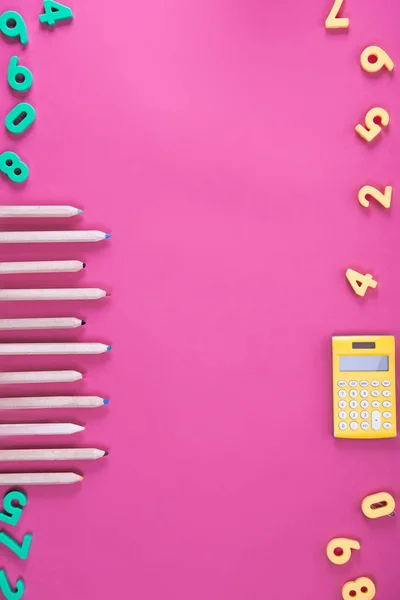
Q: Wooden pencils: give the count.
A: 11